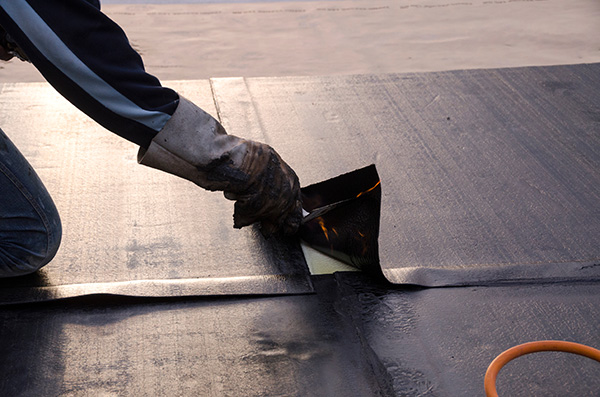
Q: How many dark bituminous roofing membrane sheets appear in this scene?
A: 4